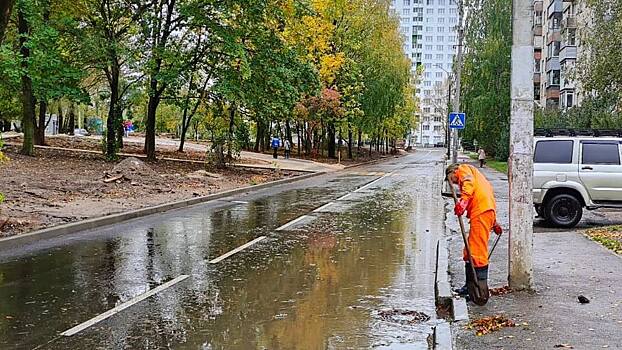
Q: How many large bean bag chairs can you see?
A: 0